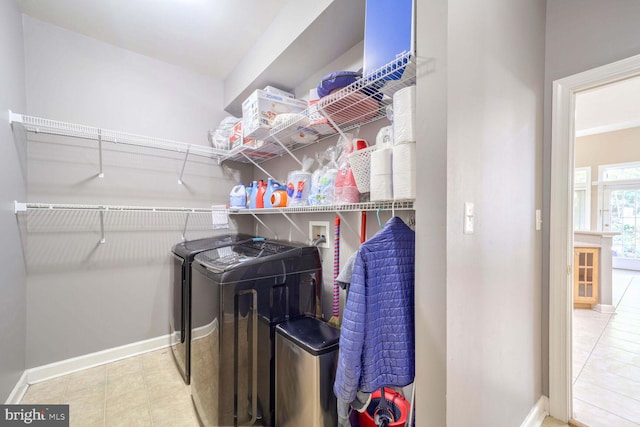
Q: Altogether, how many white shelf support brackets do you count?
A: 10